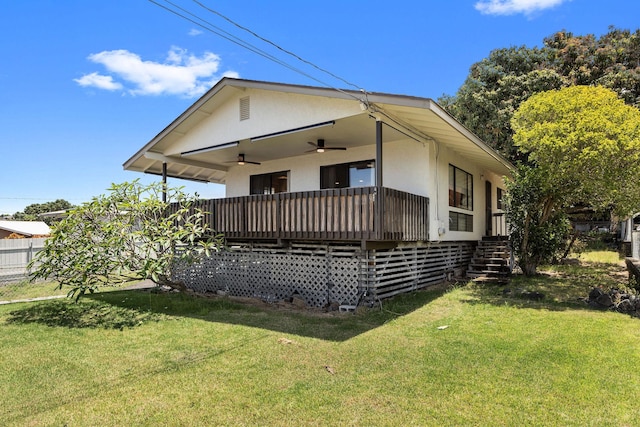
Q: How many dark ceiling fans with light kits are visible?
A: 2